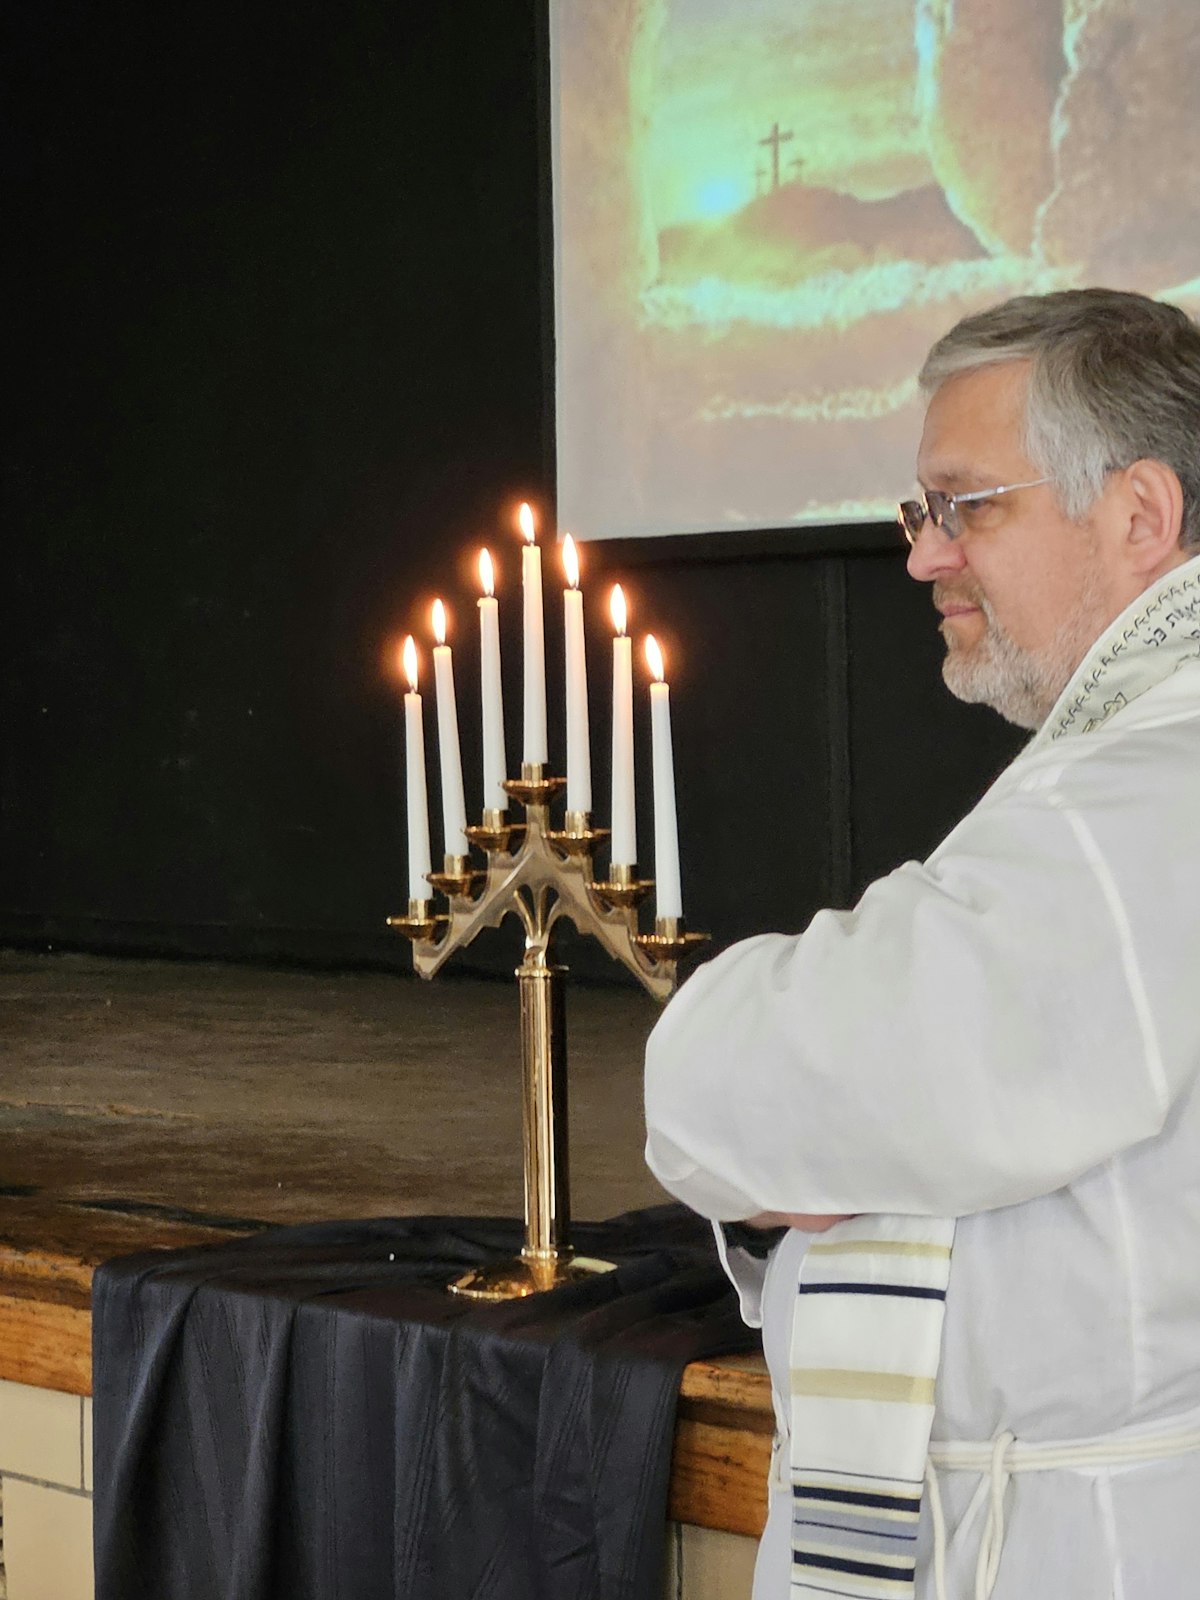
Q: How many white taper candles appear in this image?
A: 7